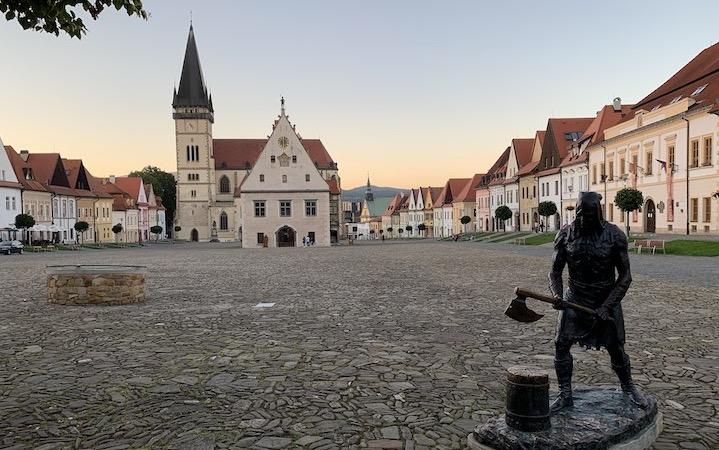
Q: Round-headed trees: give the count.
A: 15